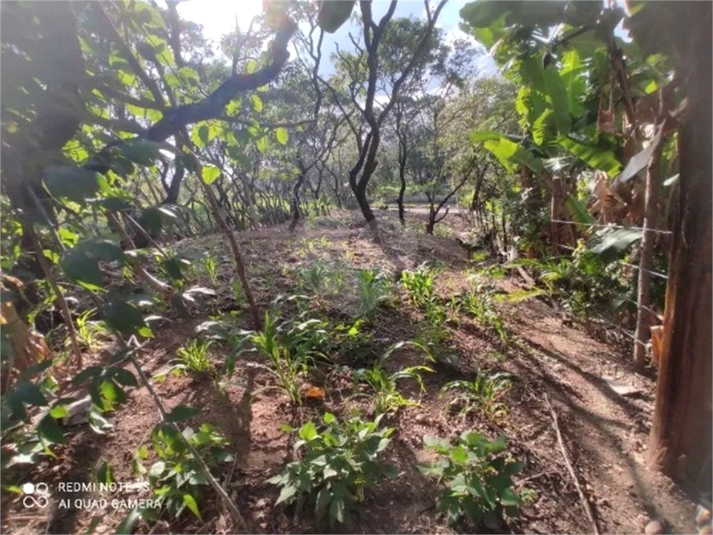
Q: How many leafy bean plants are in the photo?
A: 3